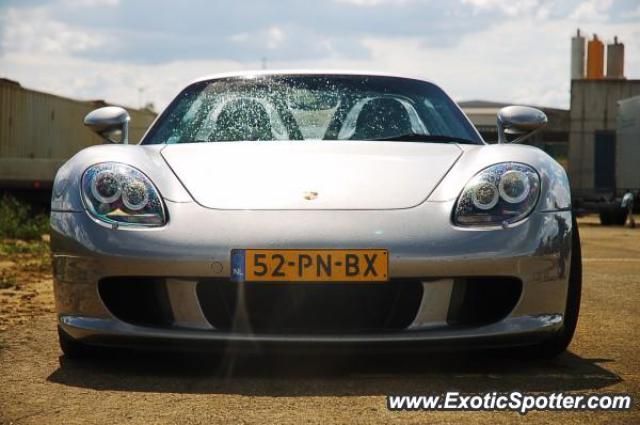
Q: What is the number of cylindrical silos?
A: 3